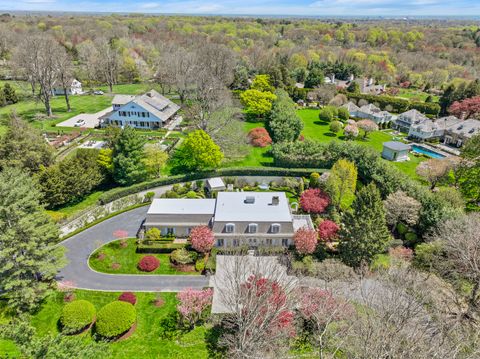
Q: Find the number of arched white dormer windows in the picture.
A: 3